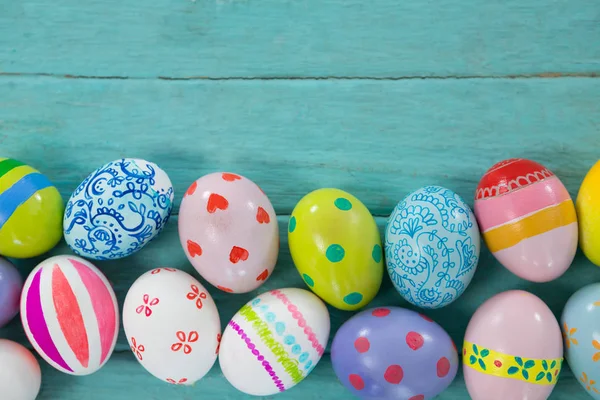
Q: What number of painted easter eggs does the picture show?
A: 15